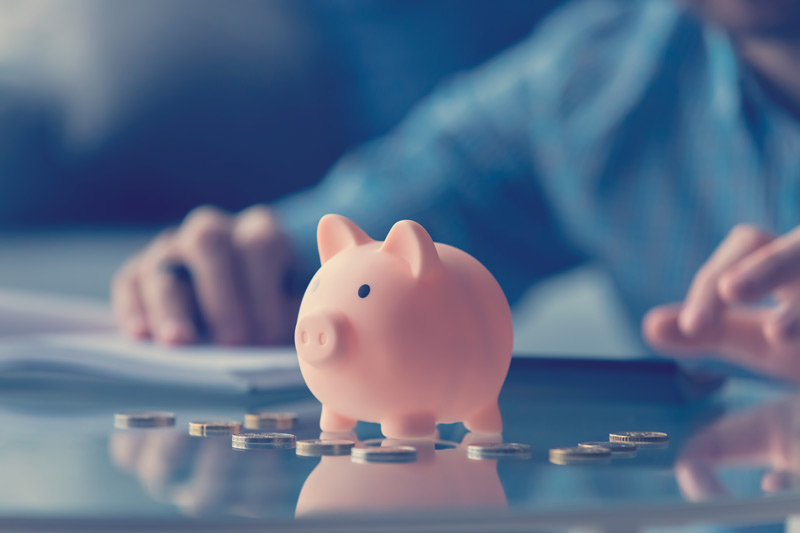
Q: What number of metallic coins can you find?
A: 10